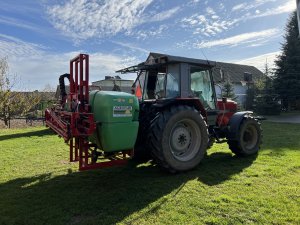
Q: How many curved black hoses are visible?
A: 1